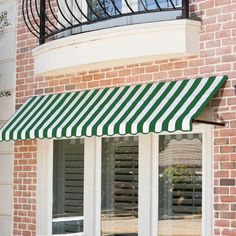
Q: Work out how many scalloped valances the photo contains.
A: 1